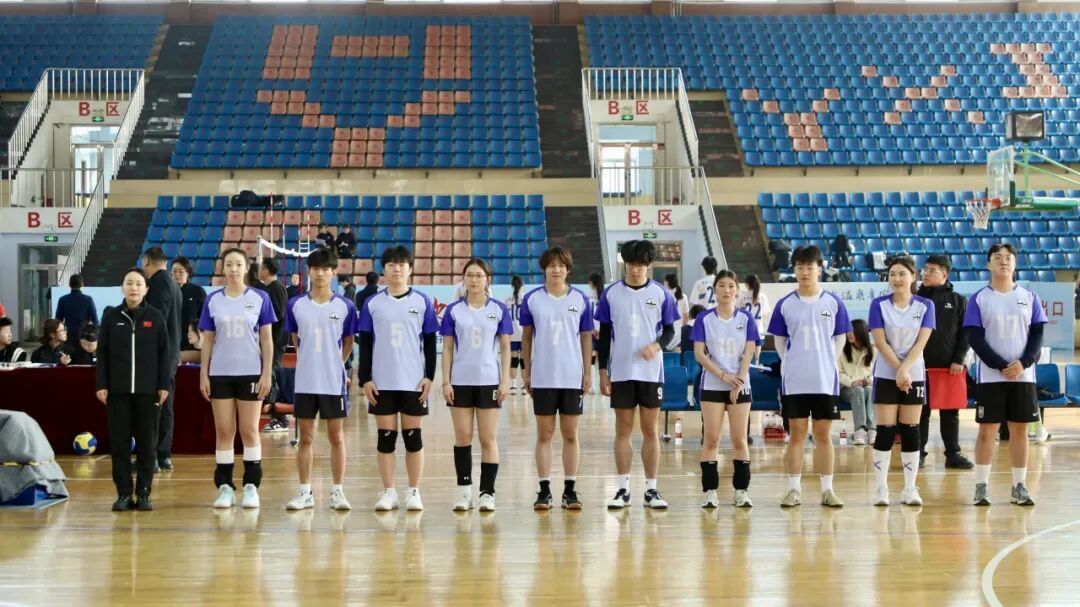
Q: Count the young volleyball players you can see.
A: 10